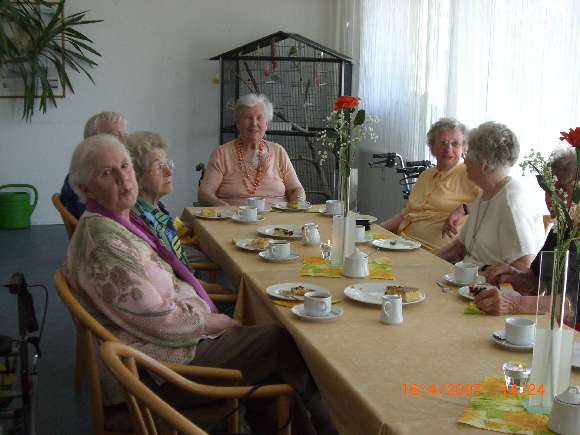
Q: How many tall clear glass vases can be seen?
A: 2